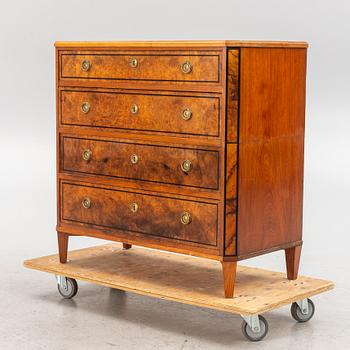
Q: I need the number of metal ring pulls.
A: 8